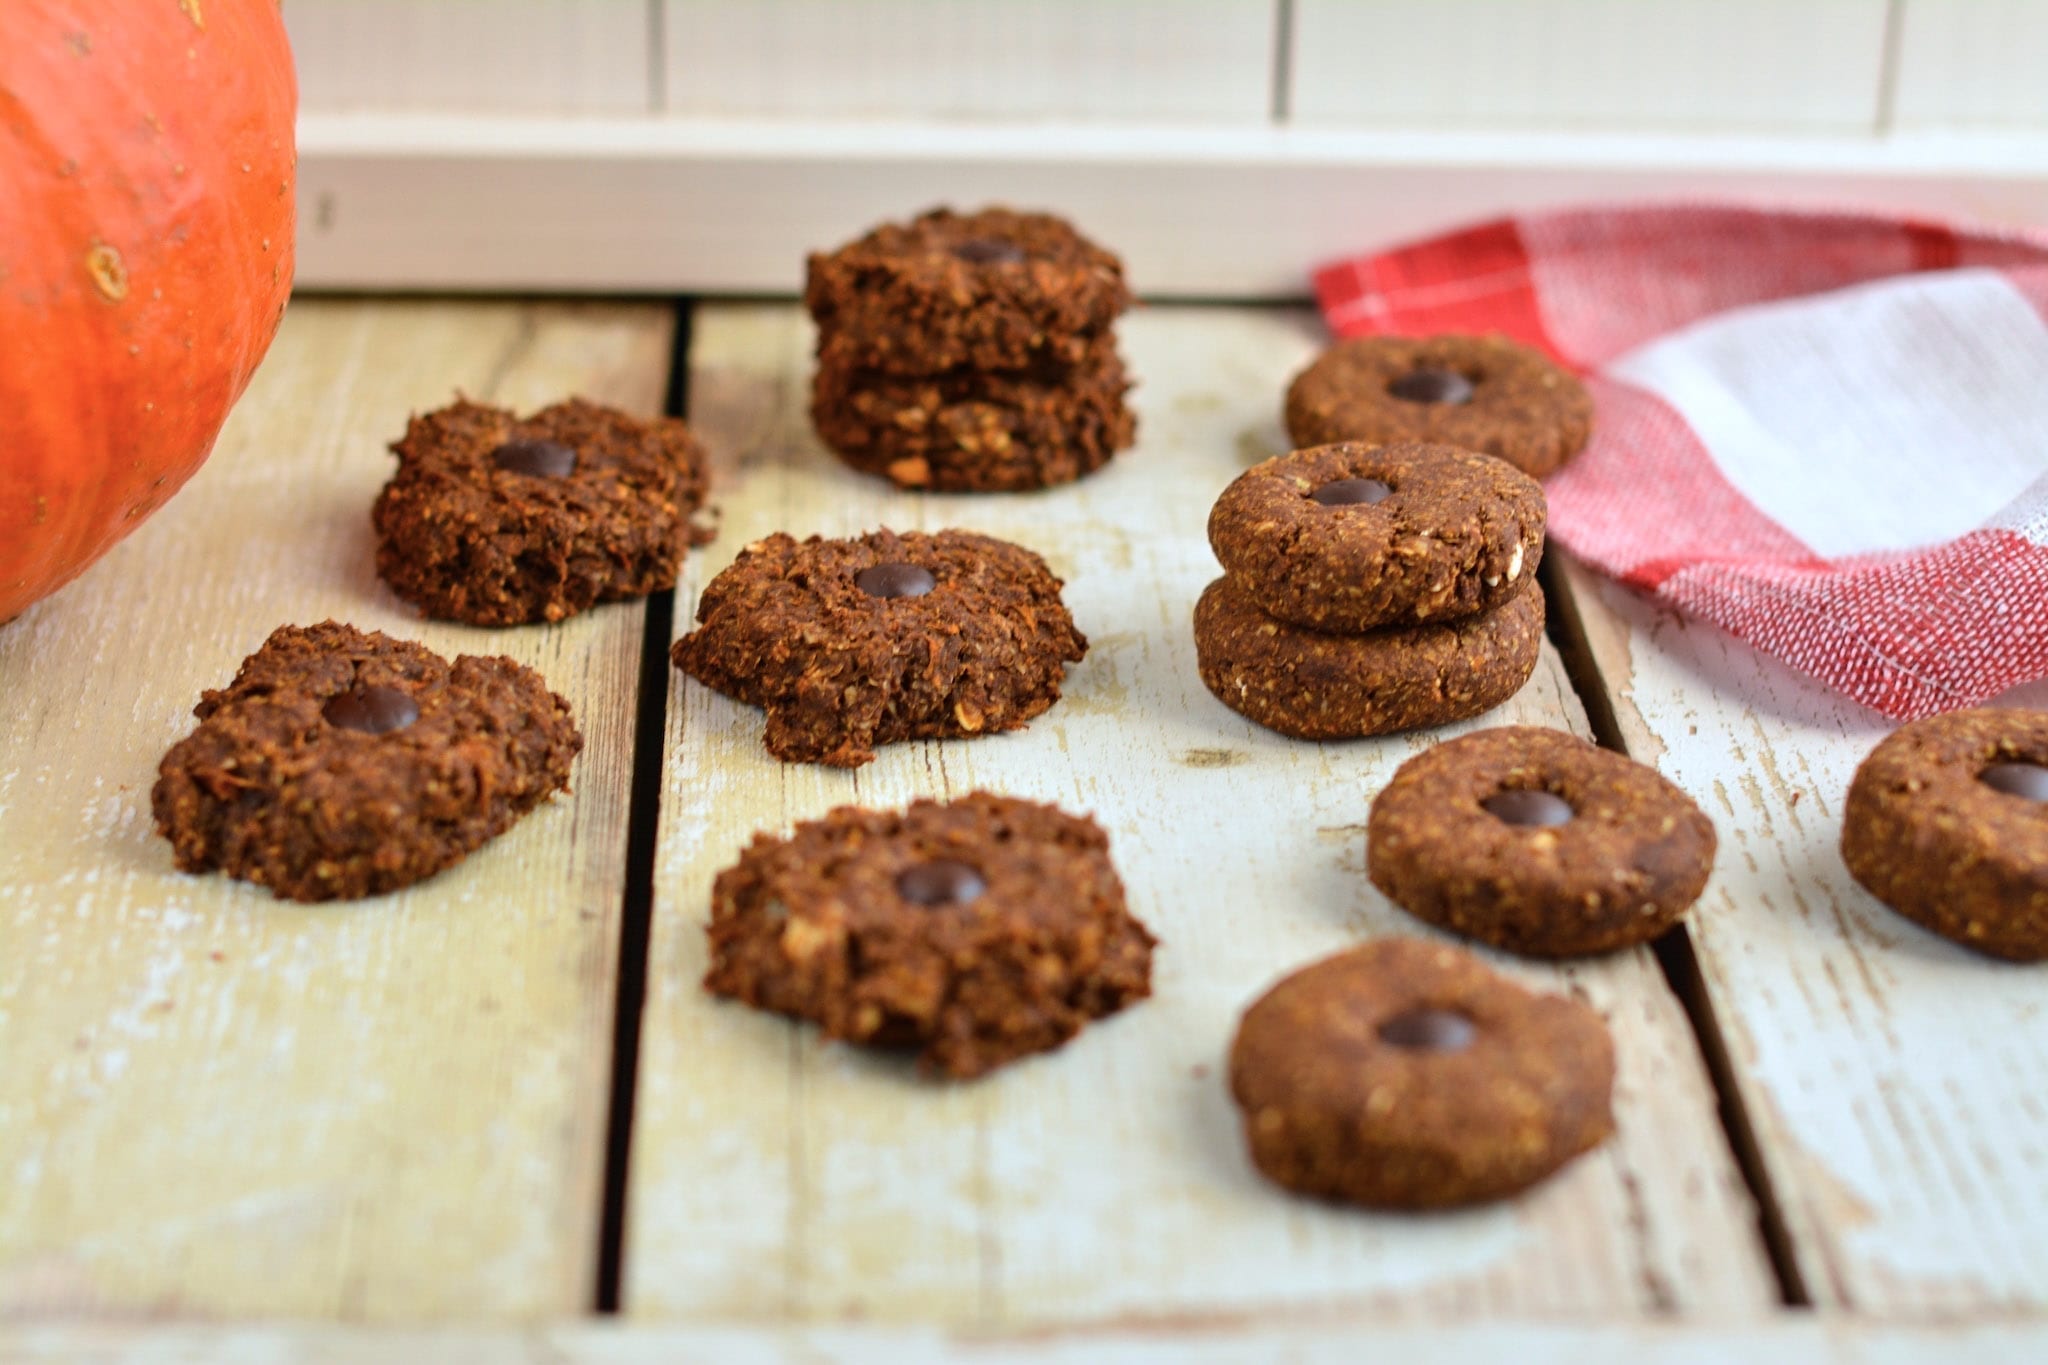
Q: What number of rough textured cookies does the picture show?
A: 6